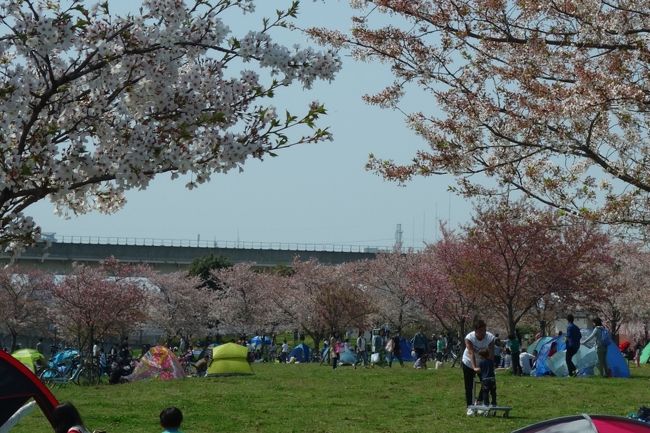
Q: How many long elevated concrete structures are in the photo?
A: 1